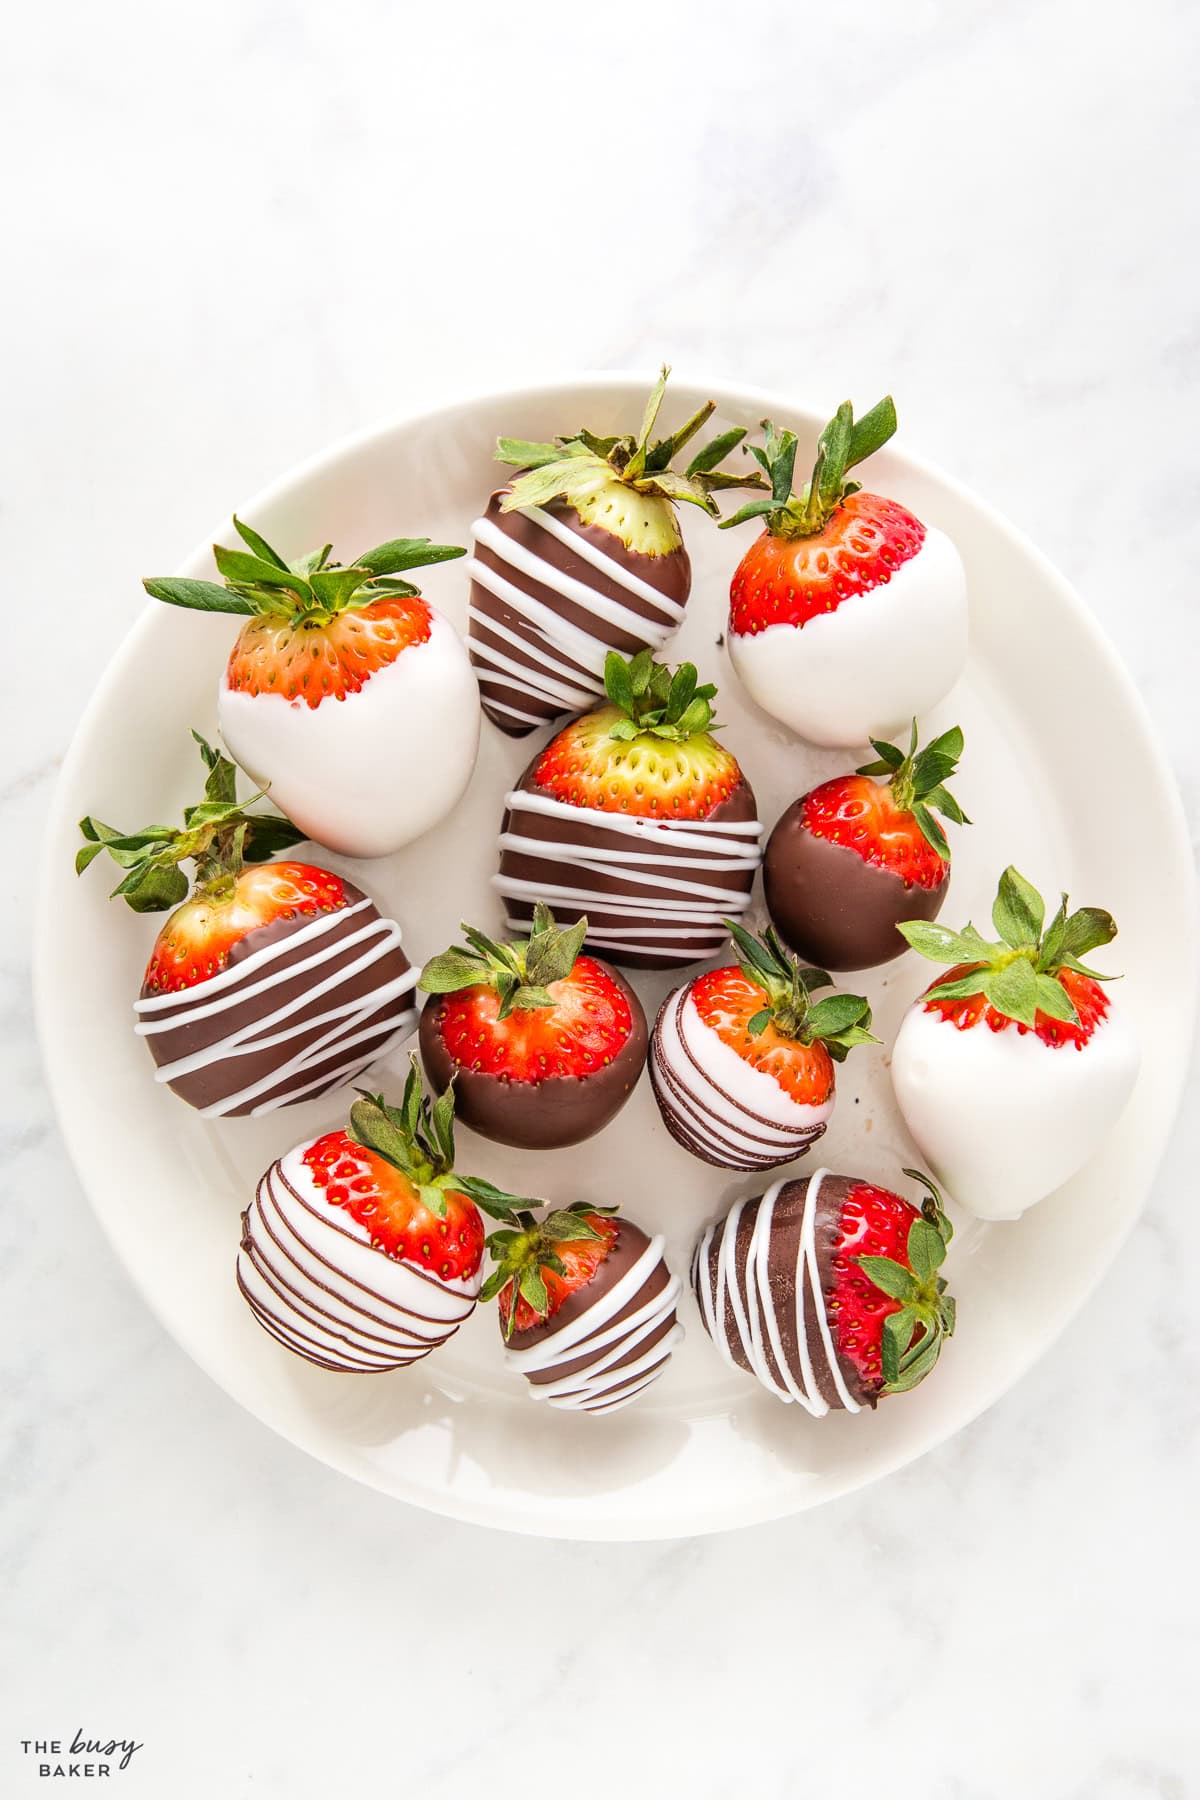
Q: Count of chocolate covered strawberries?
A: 12